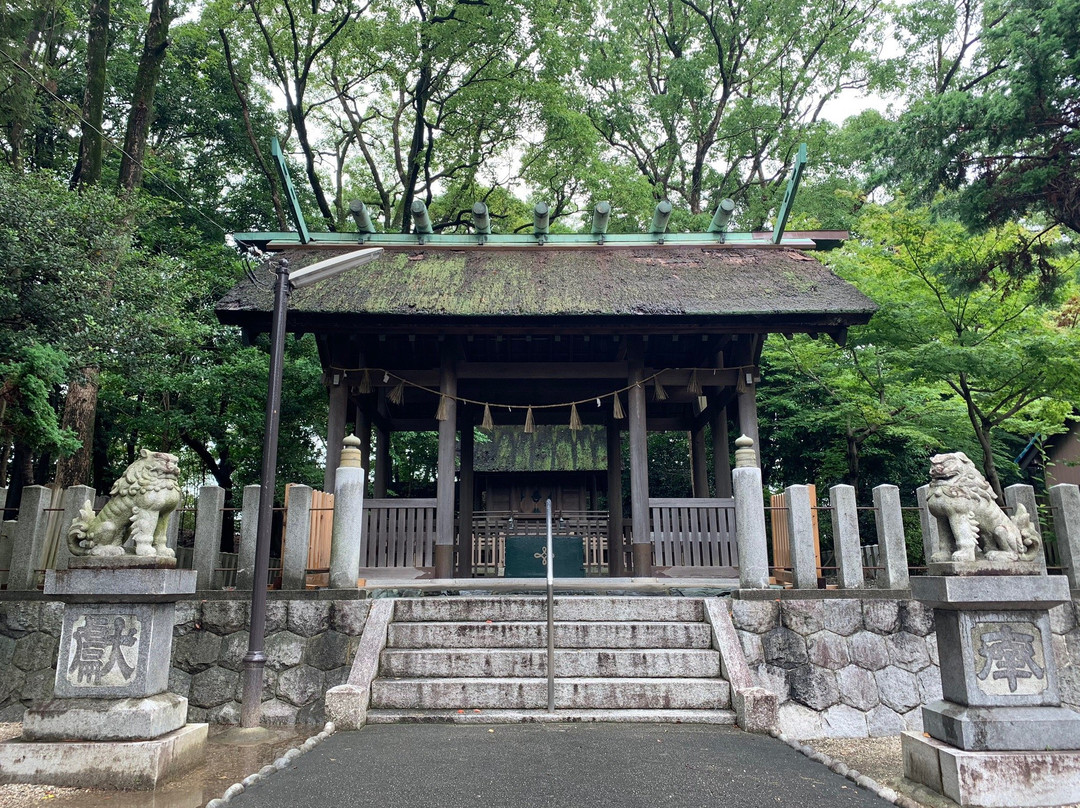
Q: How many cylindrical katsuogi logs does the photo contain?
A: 7